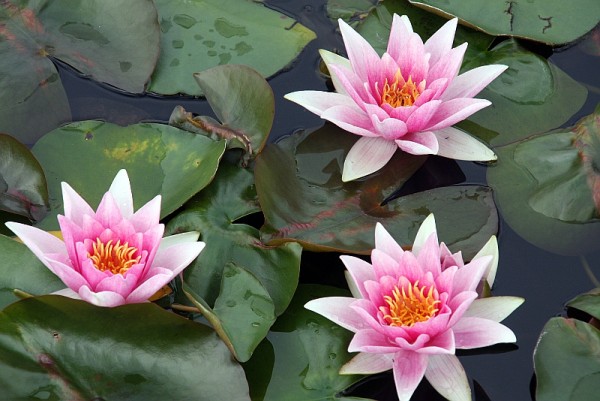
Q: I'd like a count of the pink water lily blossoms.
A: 3